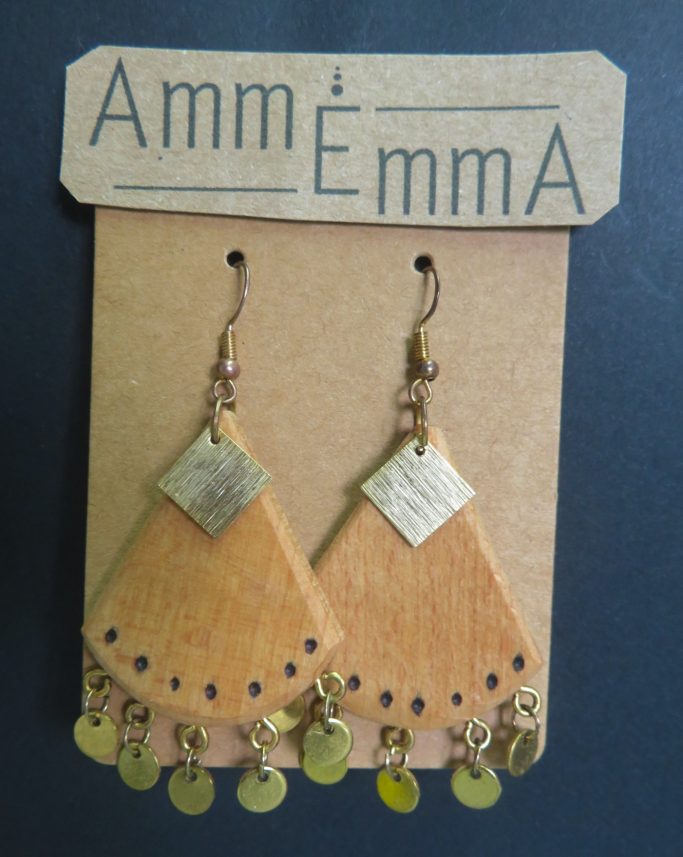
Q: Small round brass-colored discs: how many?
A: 10